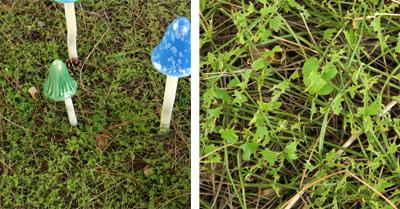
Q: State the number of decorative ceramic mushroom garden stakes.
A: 3